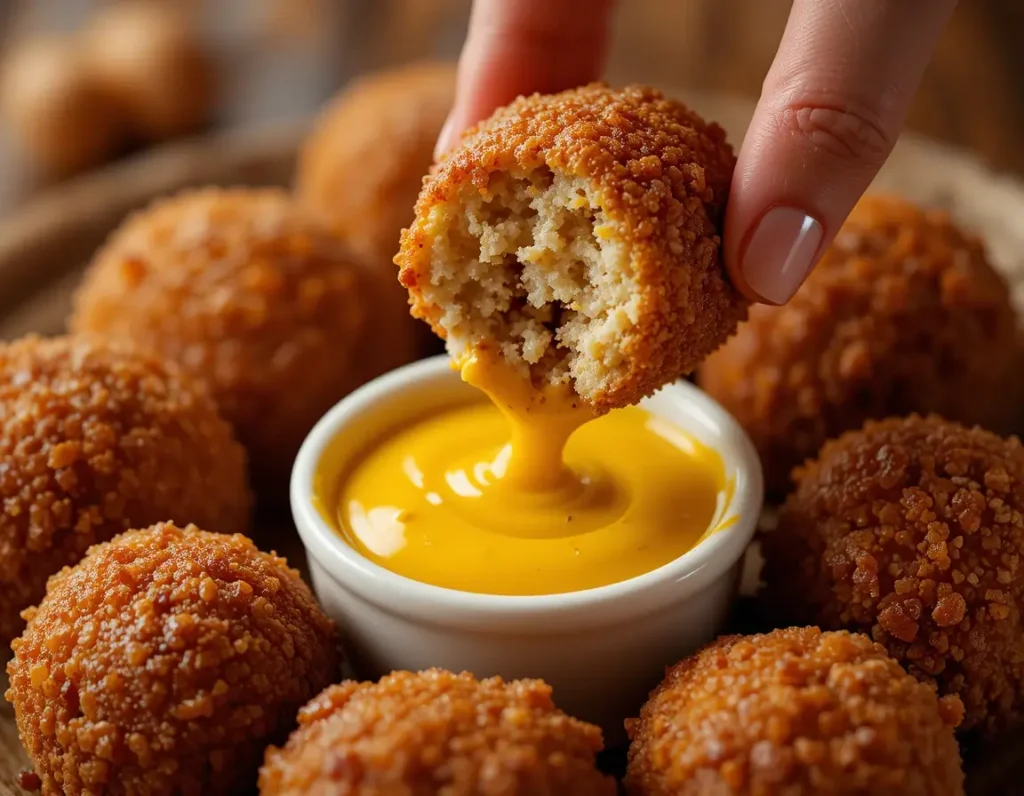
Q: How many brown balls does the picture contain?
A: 9